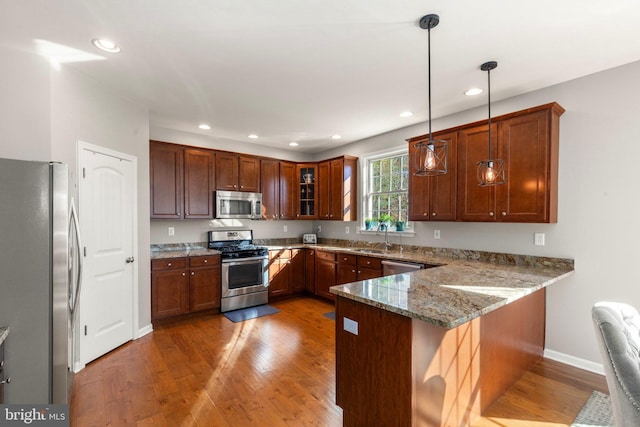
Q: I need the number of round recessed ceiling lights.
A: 7